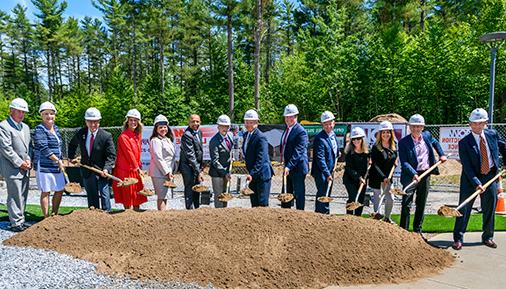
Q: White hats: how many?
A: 13